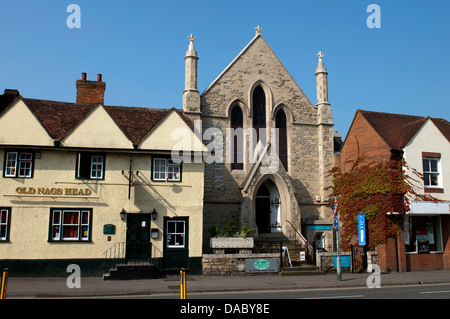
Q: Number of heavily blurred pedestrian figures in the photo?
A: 0